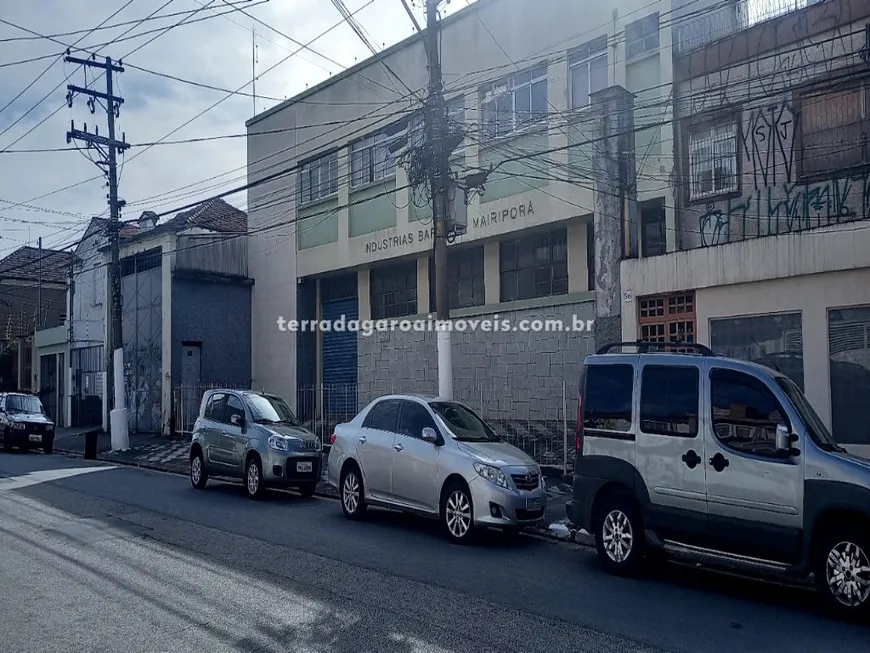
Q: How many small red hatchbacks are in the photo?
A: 0